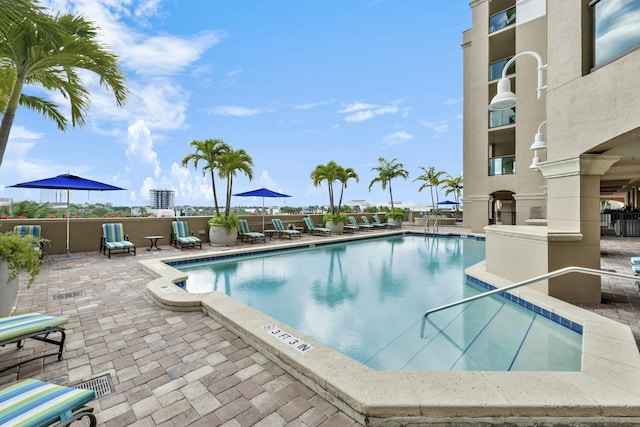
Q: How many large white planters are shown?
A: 4